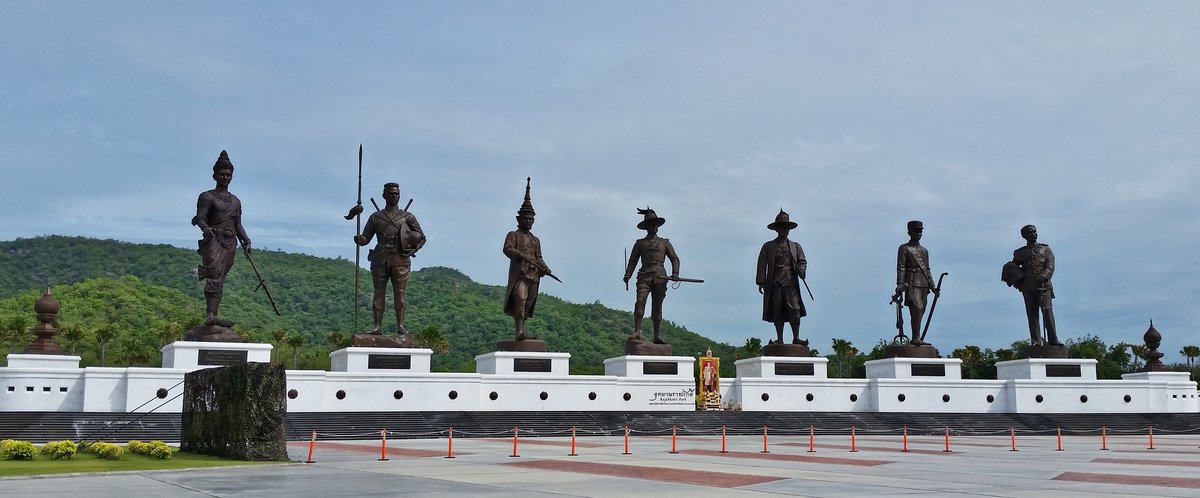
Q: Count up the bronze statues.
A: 7